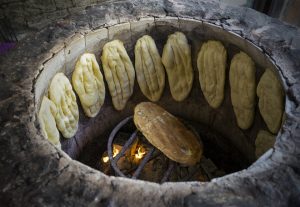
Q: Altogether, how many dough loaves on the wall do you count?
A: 10